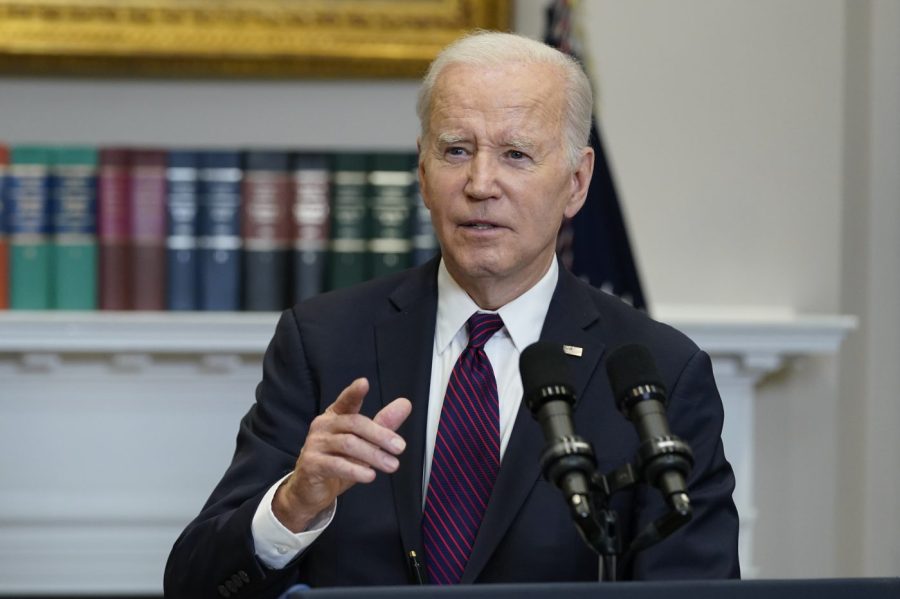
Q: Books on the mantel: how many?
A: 12